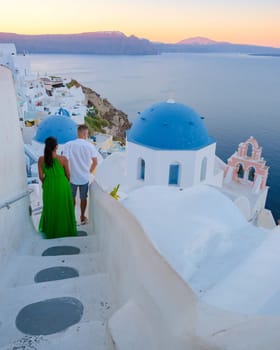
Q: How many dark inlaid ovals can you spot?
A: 4